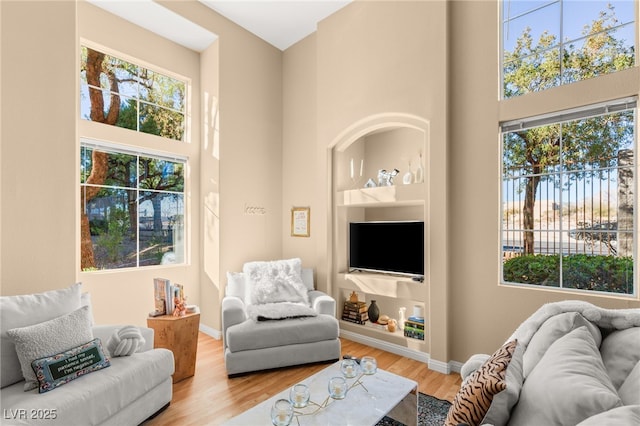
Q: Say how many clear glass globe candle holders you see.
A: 5